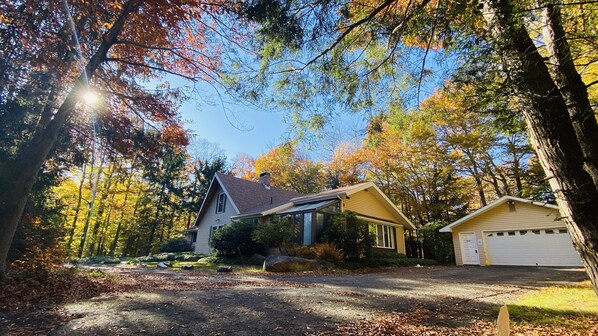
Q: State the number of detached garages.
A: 1